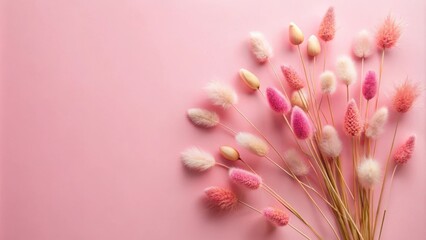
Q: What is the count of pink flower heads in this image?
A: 12